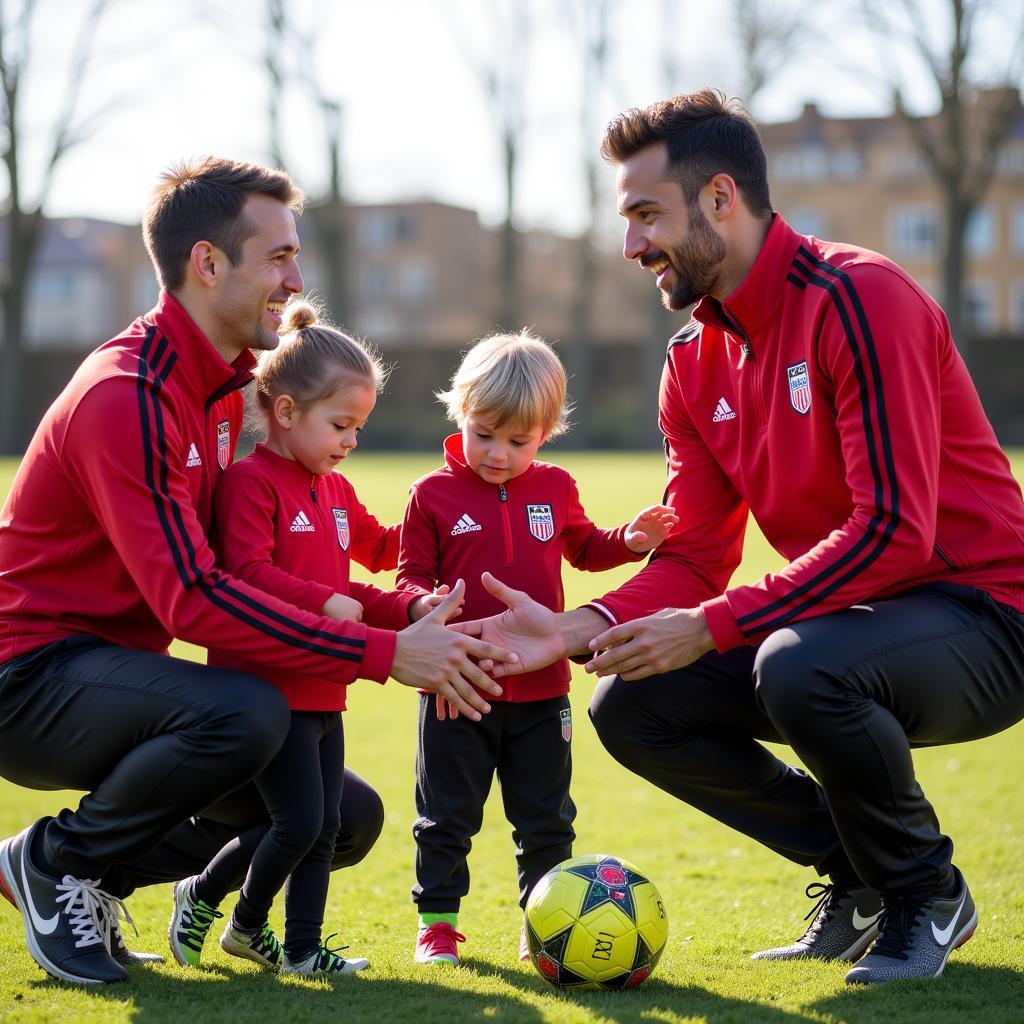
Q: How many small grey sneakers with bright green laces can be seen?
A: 3